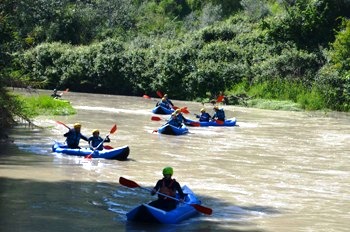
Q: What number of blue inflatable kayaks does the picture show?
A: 5